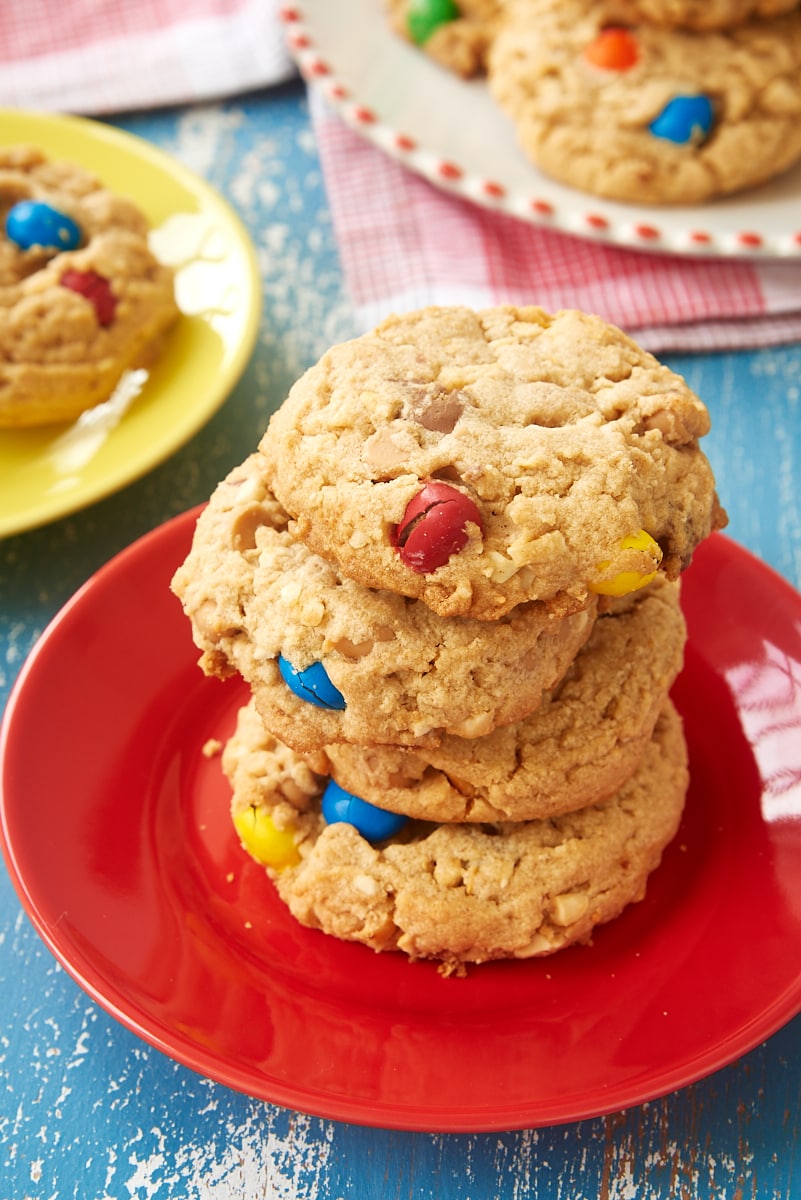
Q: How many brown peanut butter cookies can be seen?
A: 8